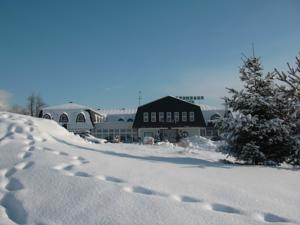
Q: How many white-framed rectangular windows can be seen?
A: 7